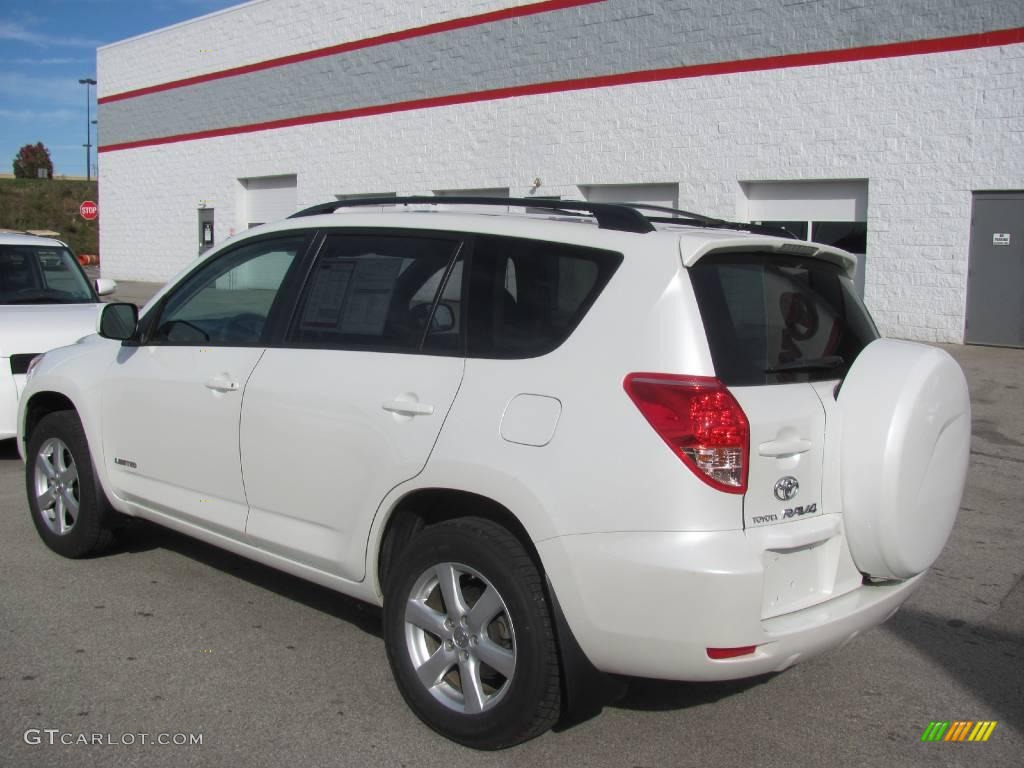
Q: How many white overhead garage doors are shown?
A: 5